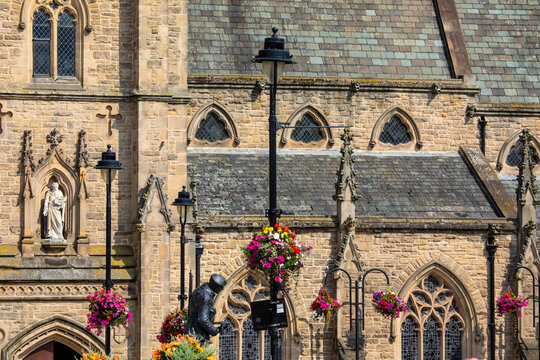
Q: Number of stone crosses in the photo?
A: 2